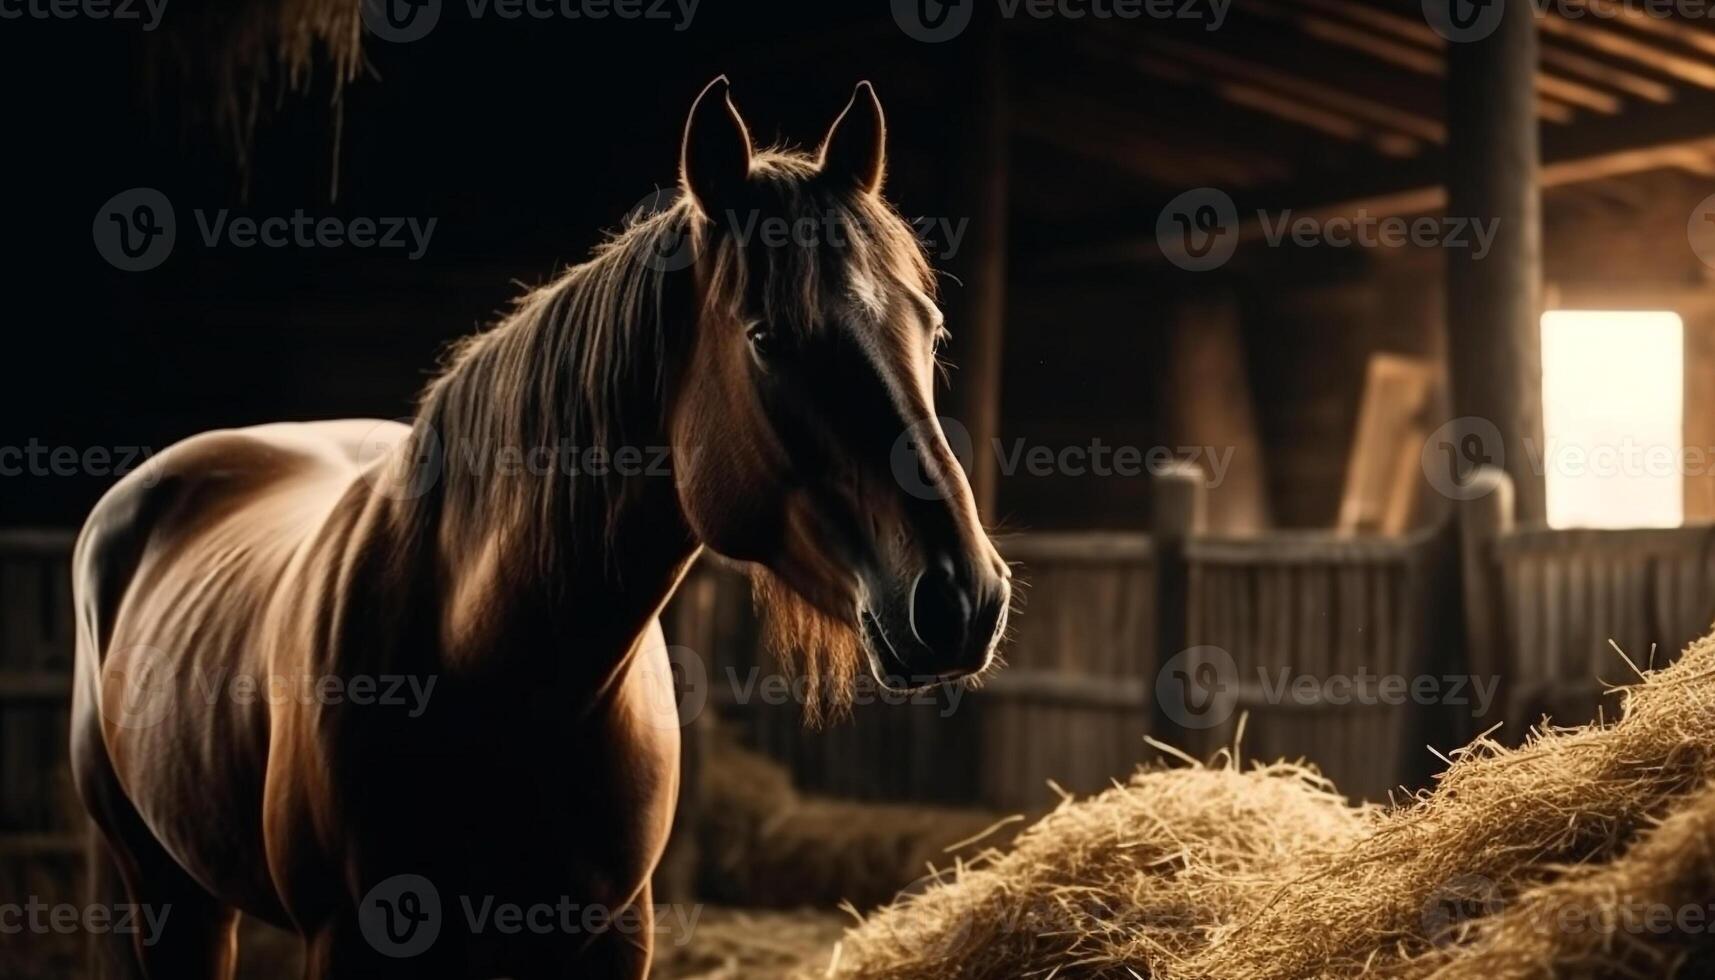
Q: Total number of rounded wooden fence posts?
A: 2